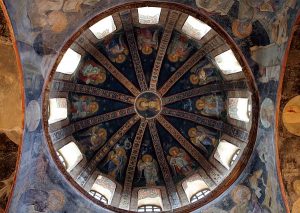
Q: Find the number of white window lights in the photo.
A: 12